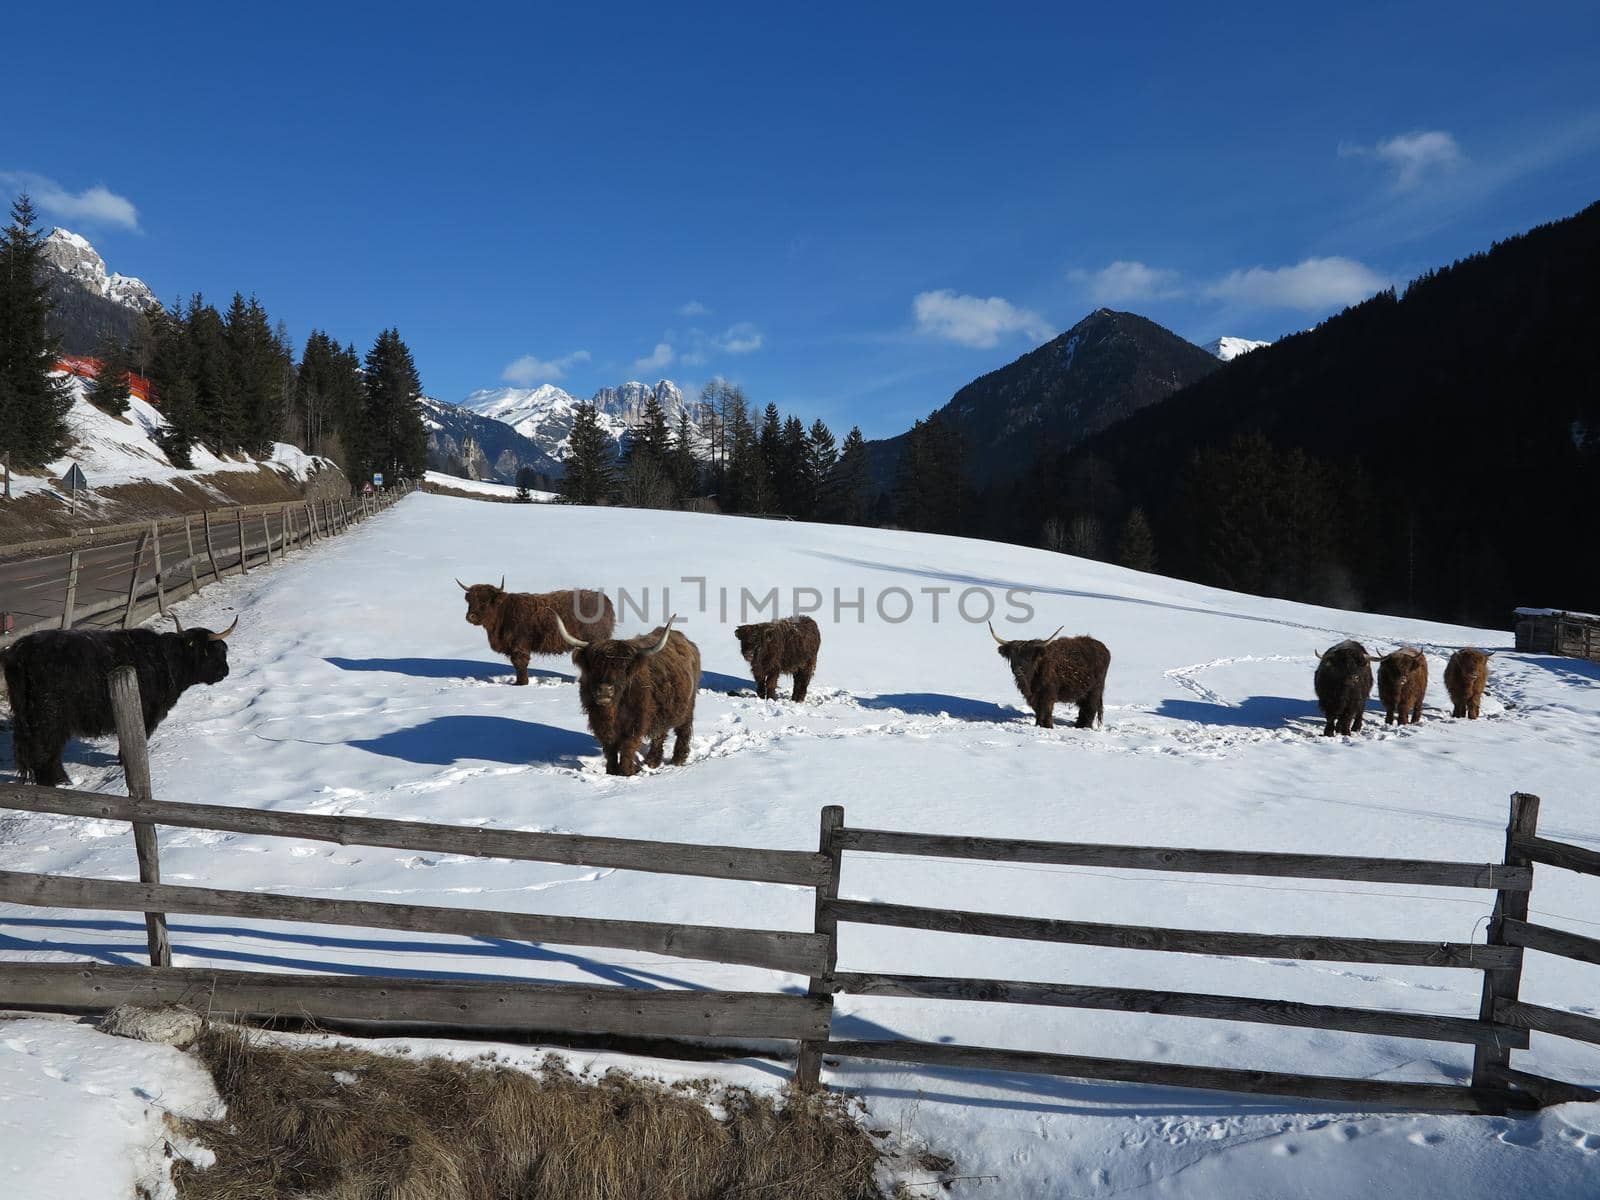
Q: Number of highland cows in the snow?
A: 8